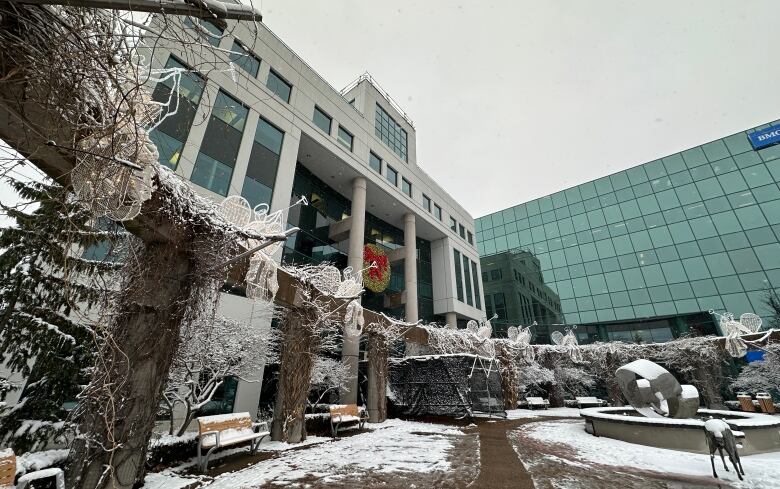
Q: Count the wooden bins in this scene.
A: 2